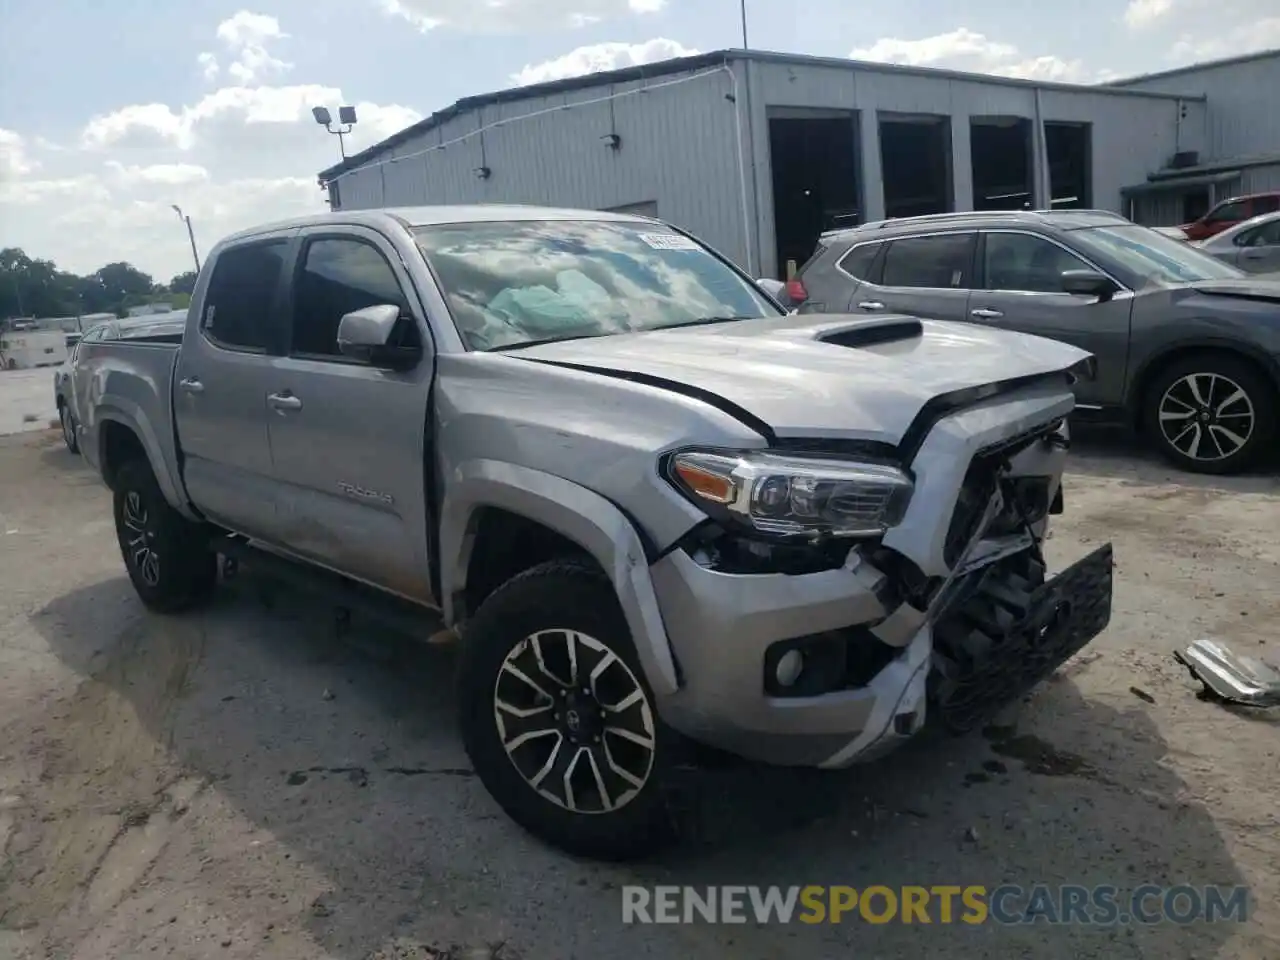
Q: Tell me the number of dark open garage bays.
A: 4